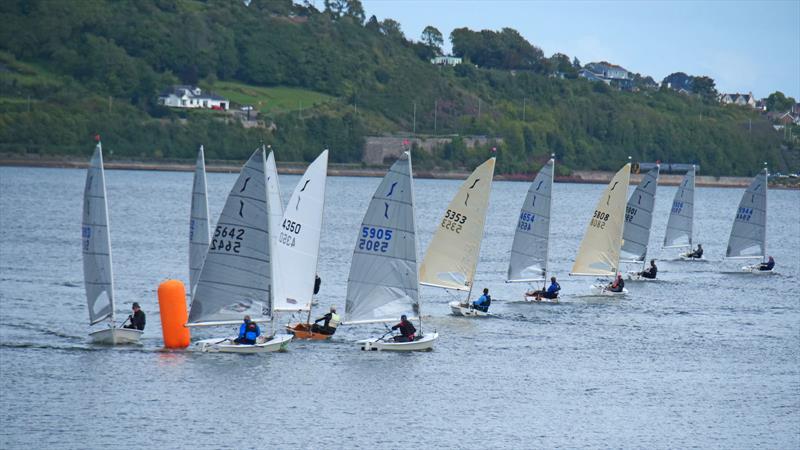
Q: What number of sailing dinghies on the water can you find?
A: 12